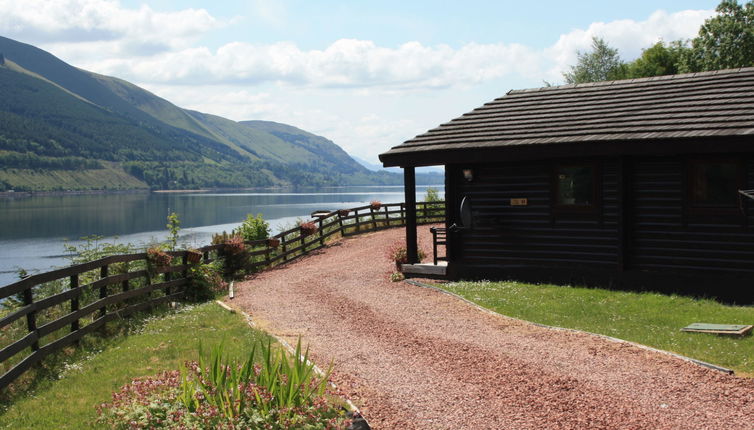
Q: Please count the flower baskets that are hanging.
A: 7